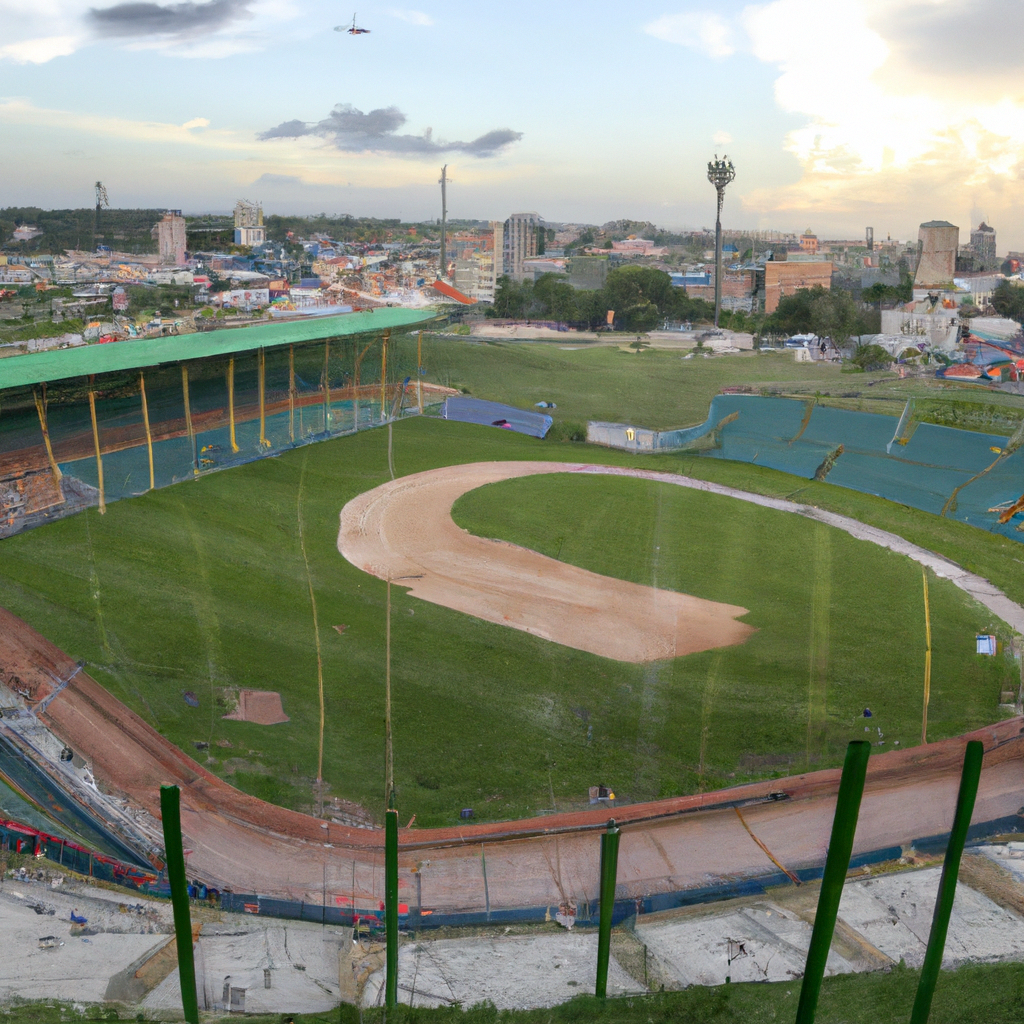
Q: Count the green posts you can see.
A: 5